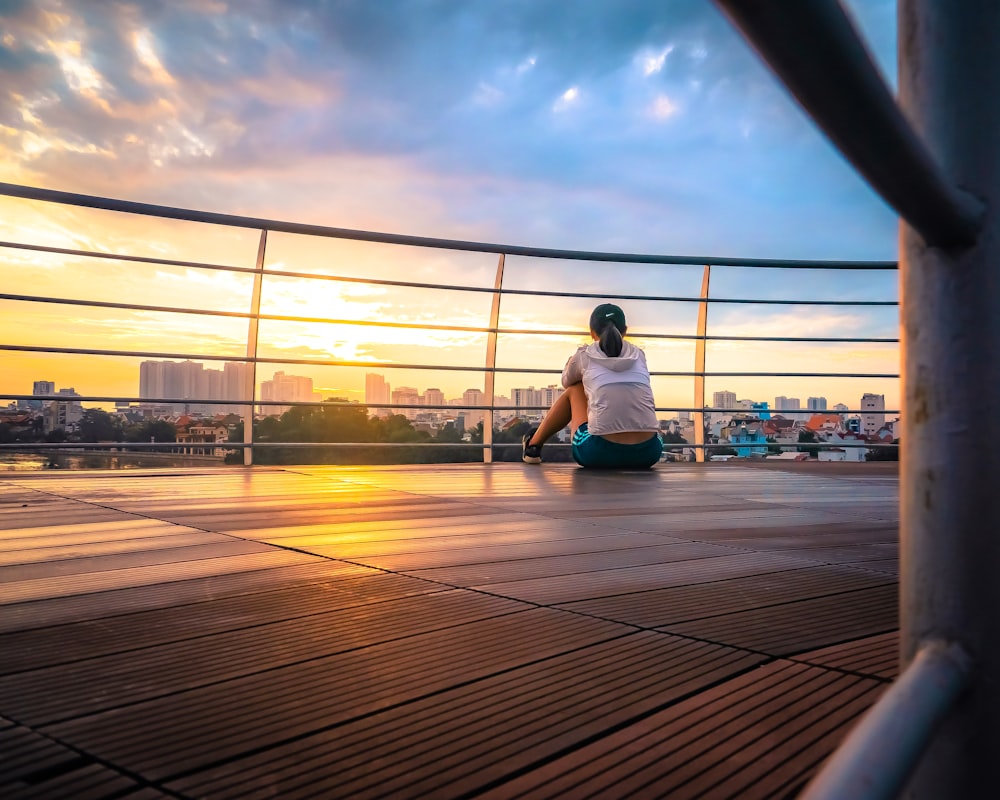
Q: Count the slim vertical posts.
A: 3